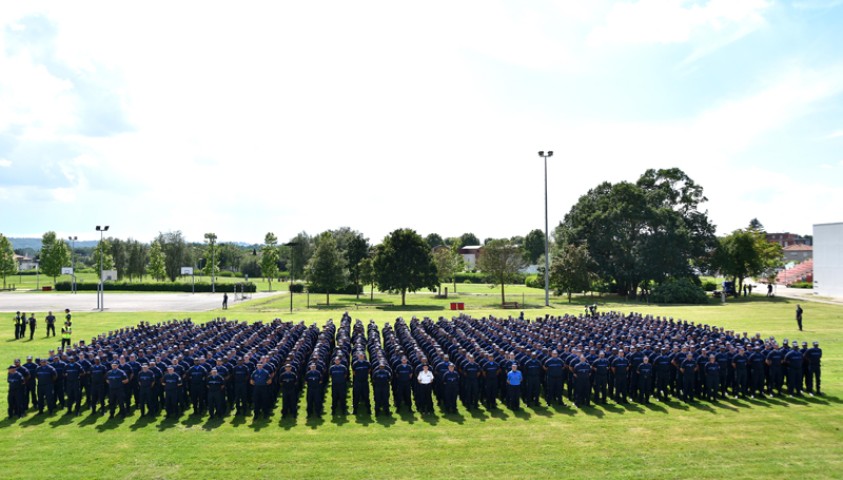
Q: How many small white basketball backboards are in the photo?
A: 3